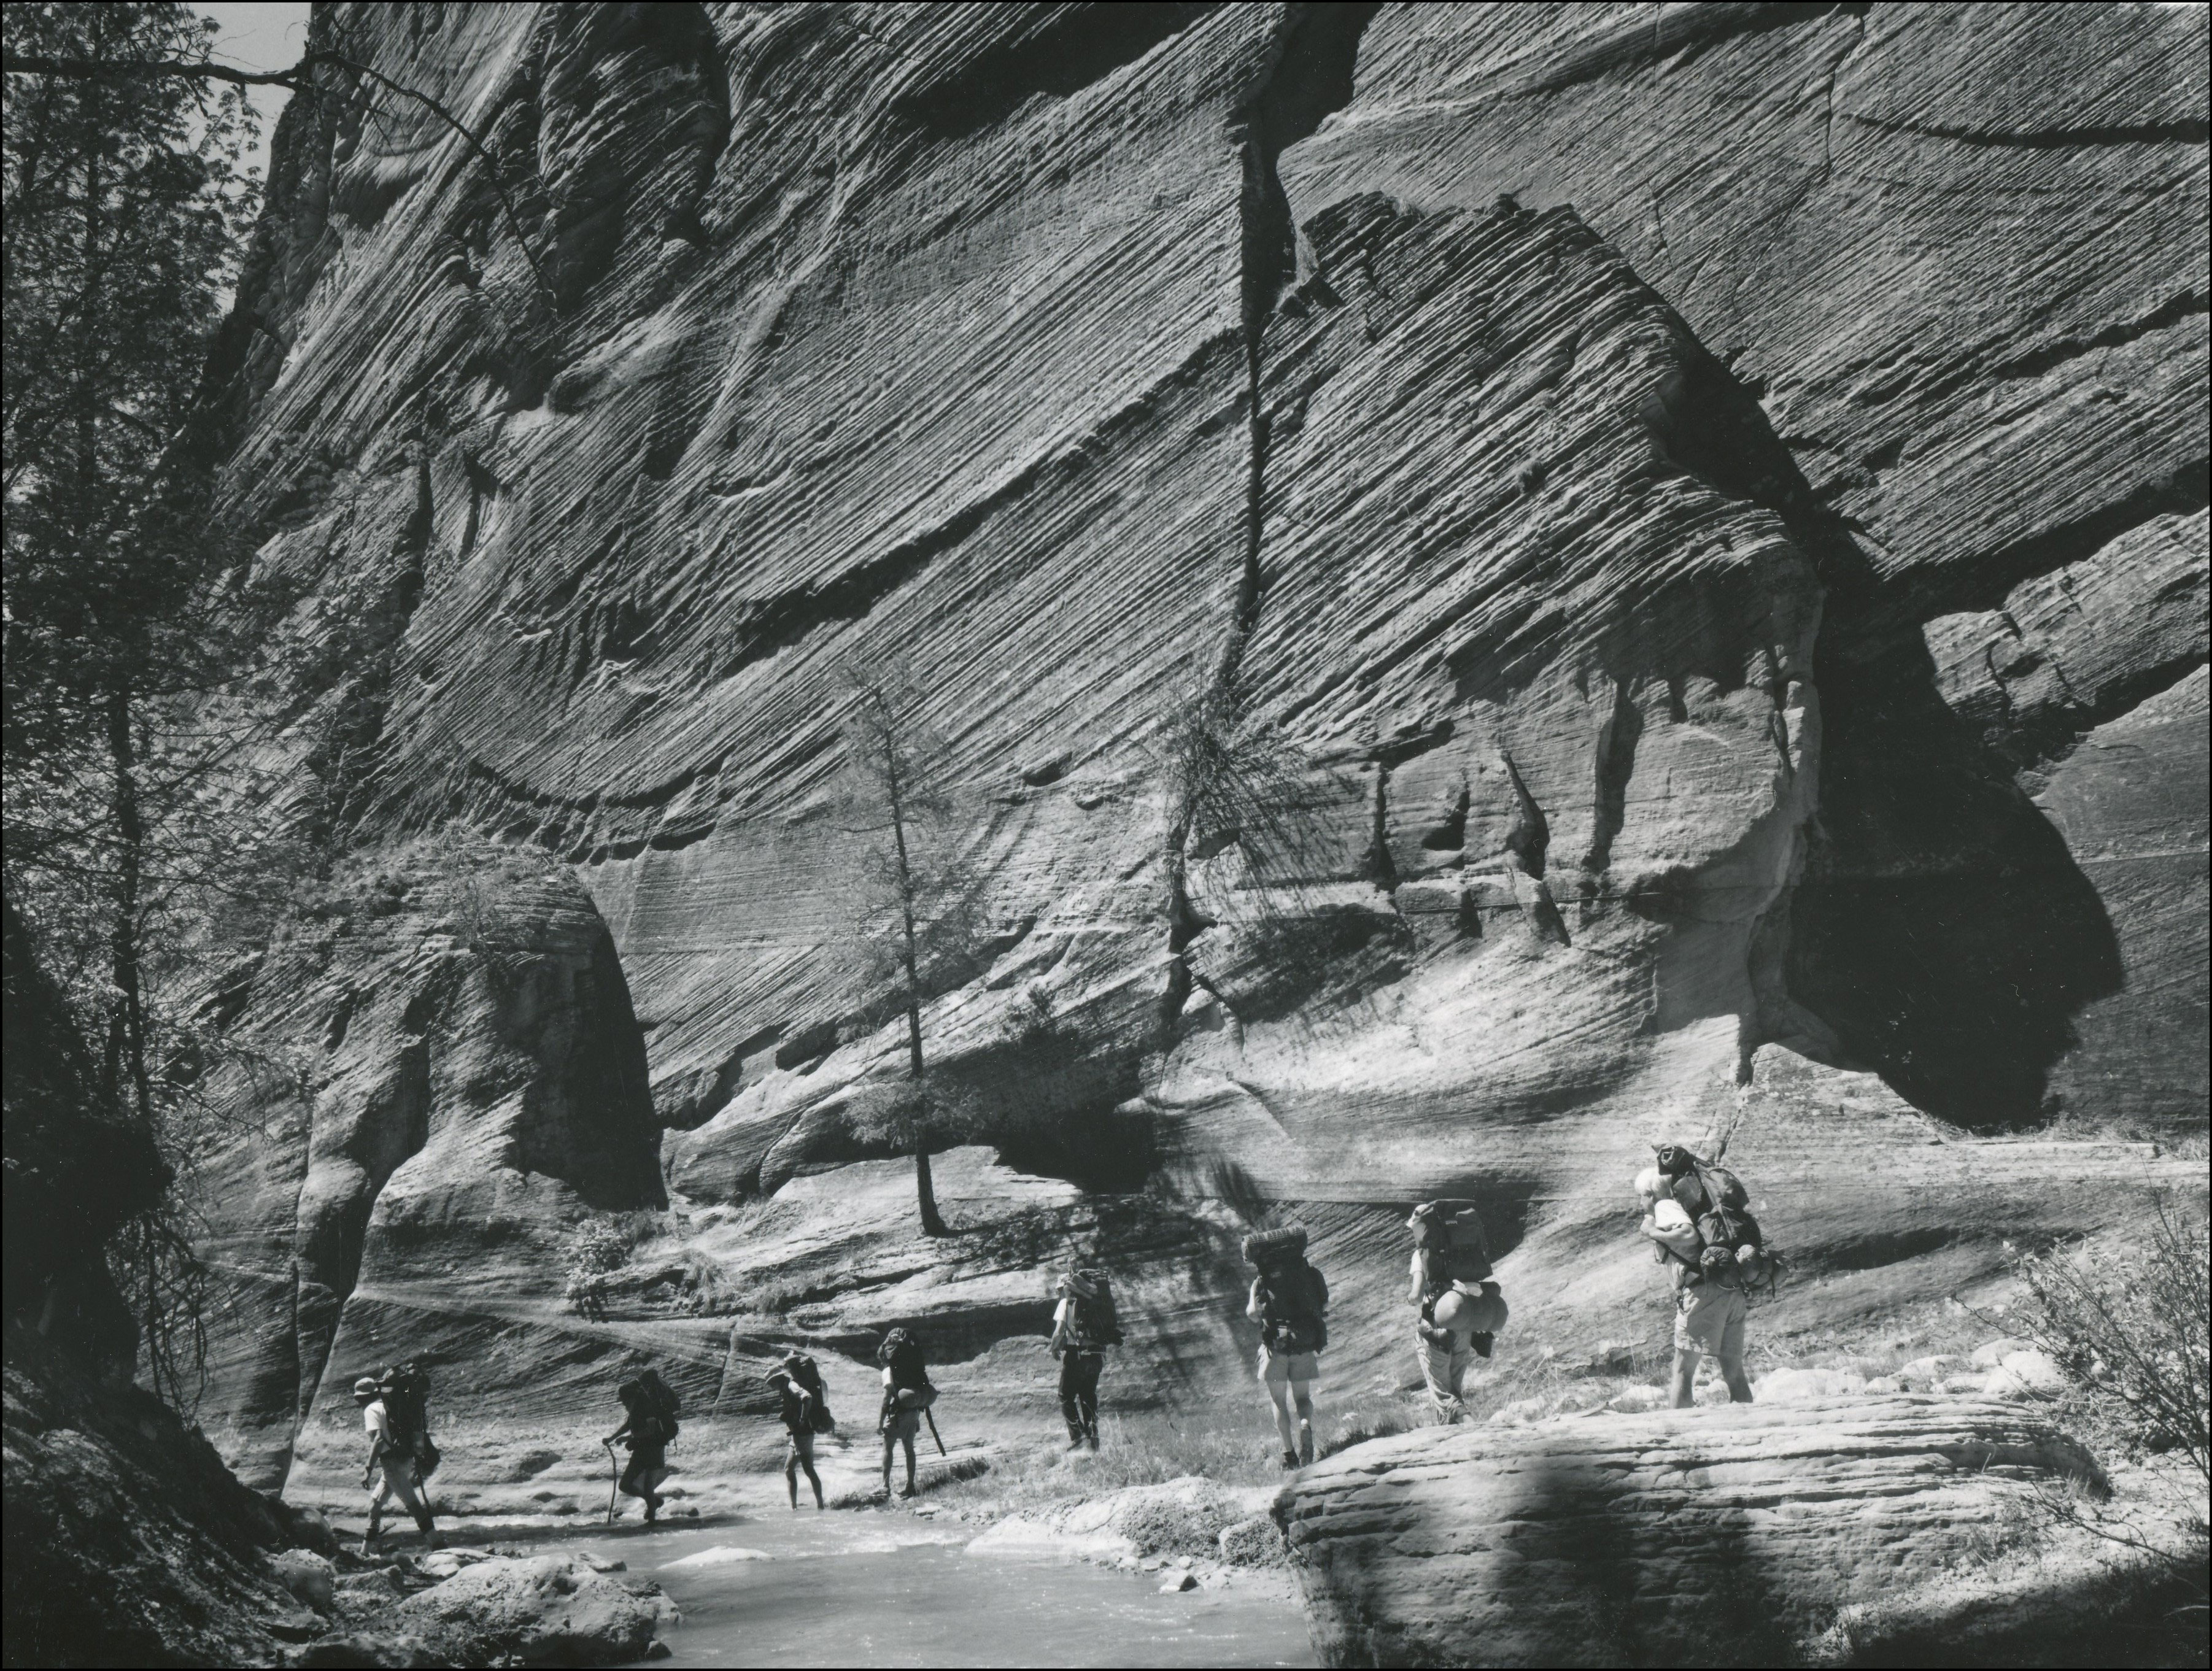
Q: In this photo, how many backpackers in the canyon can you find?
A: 8